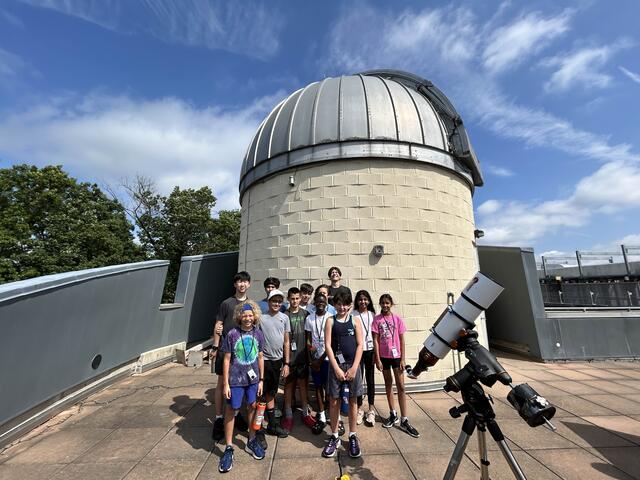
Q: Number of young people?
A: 12